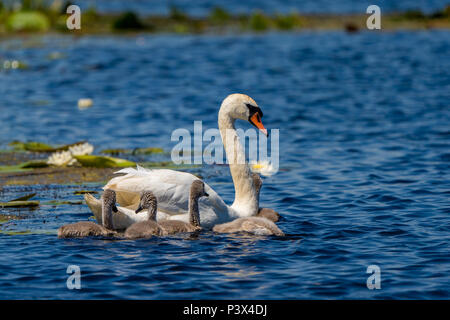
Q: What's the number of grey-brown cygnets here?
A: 5